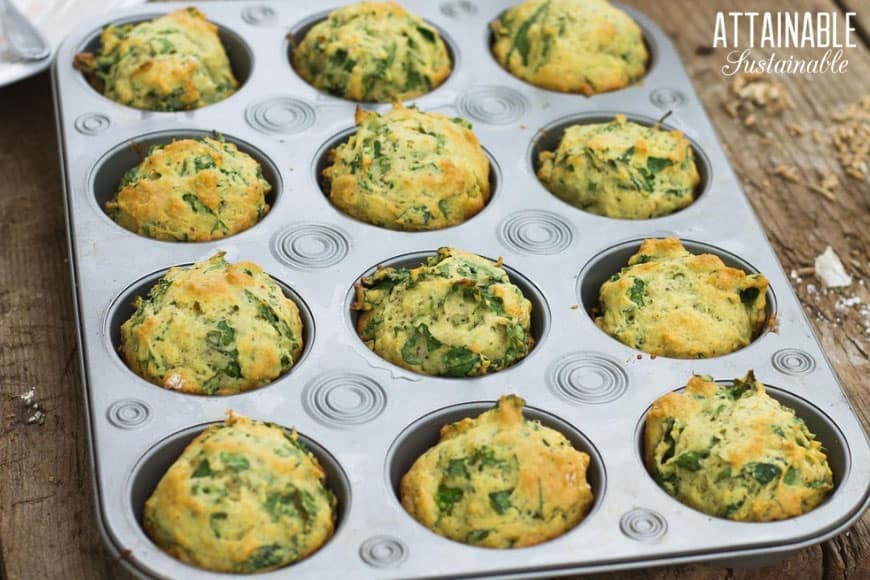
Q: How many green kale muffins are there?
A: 12